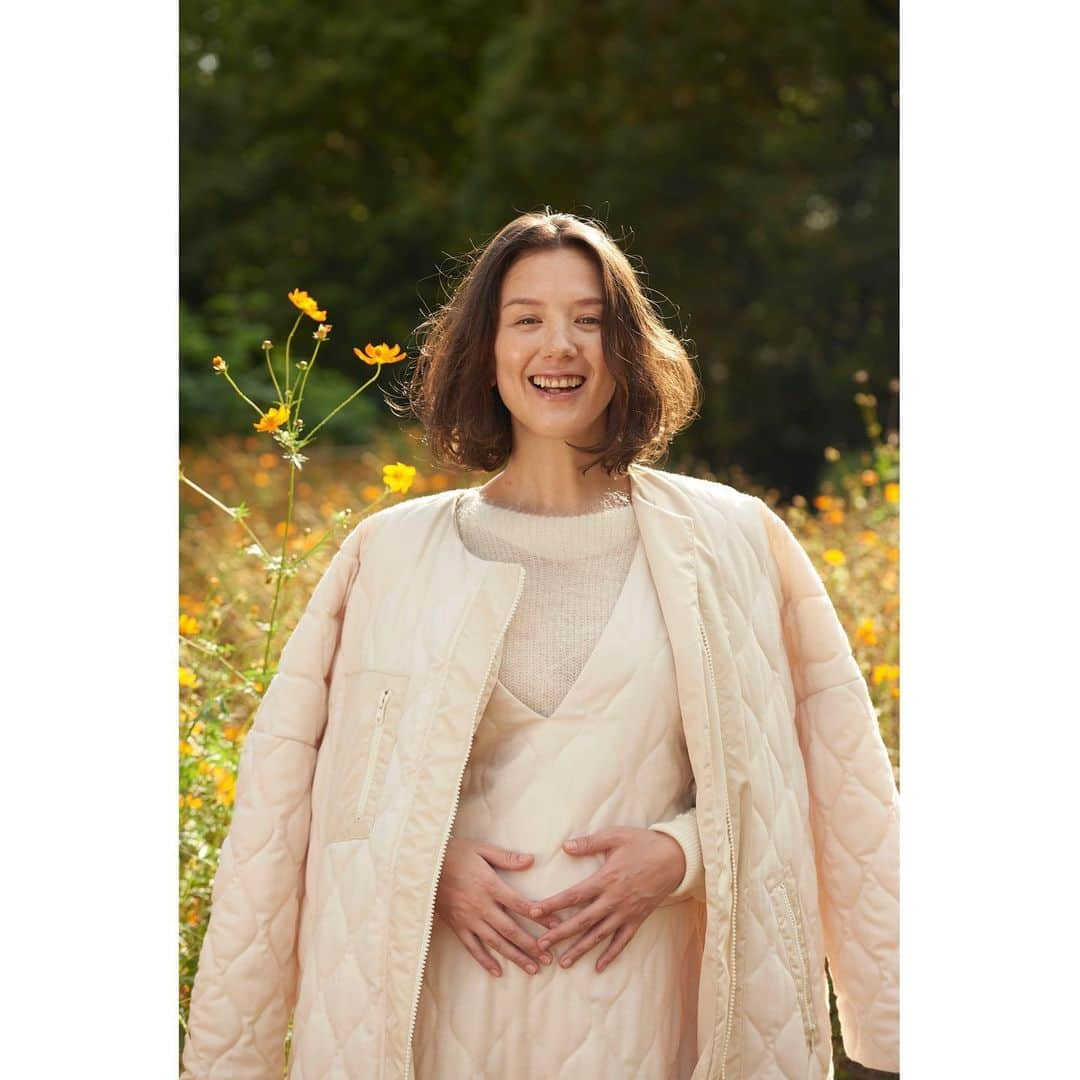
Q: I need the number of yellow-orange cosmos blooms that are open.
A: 4